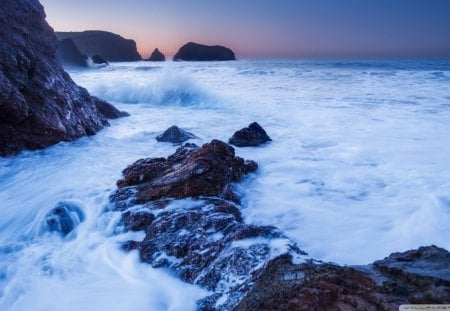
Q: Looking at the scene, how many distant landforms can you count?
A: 3